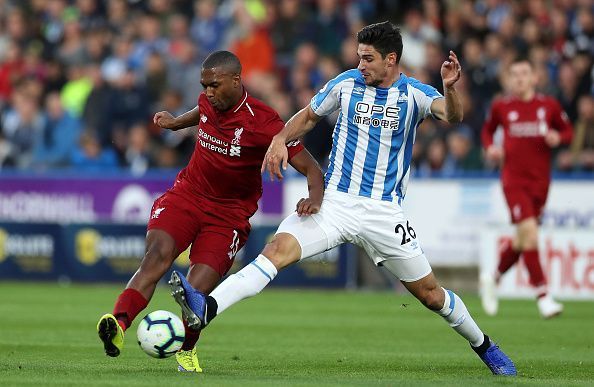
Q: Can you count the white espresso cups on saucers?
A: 0